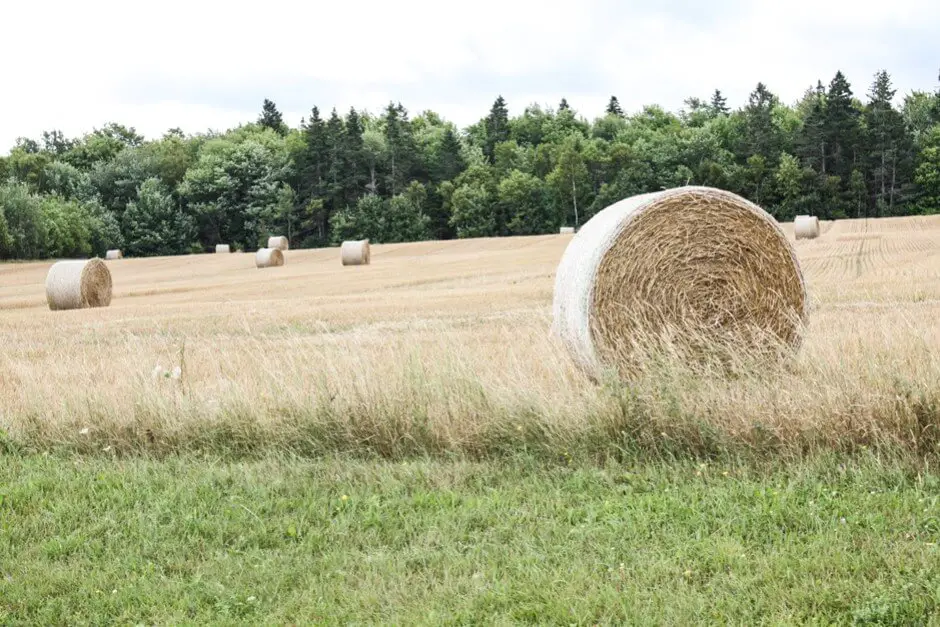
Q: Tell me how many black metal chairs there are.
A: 0